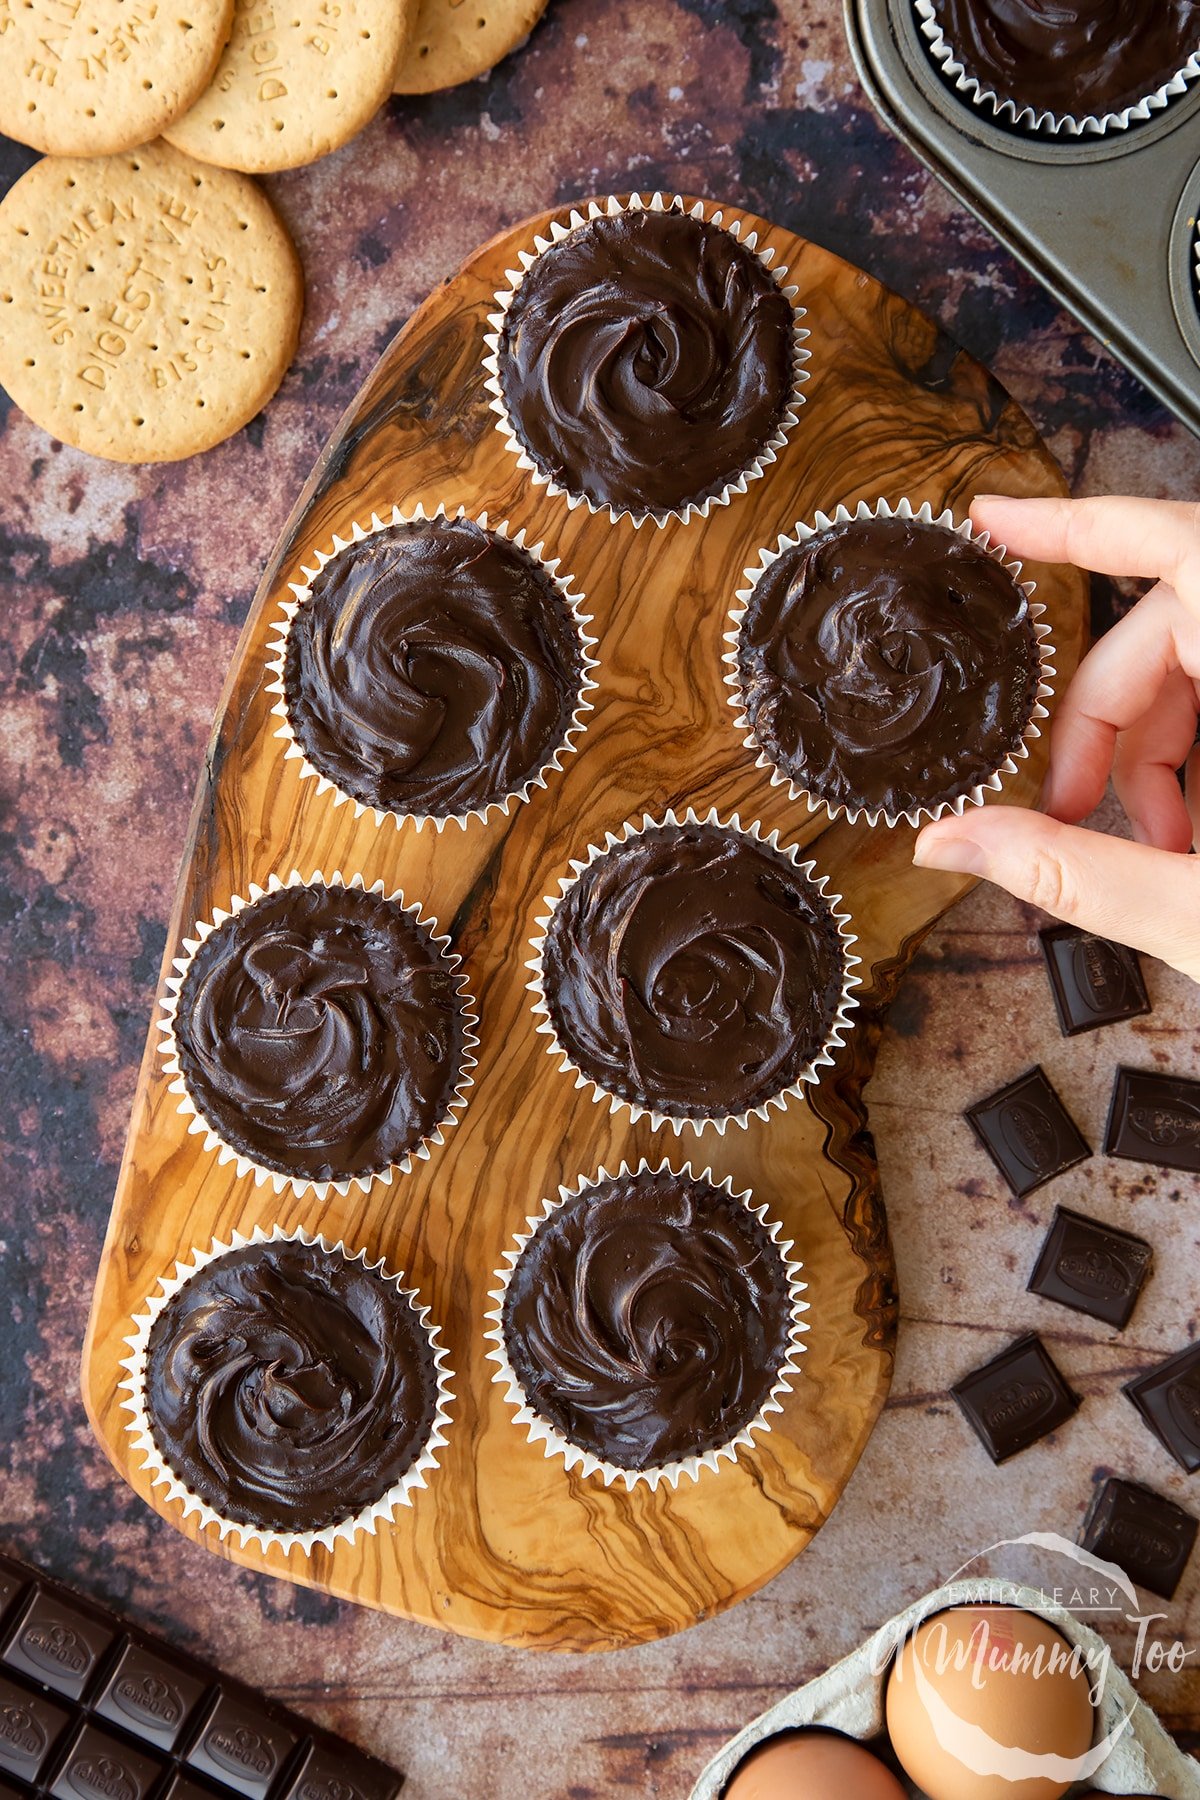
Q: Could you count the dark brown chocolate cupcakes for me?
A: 8